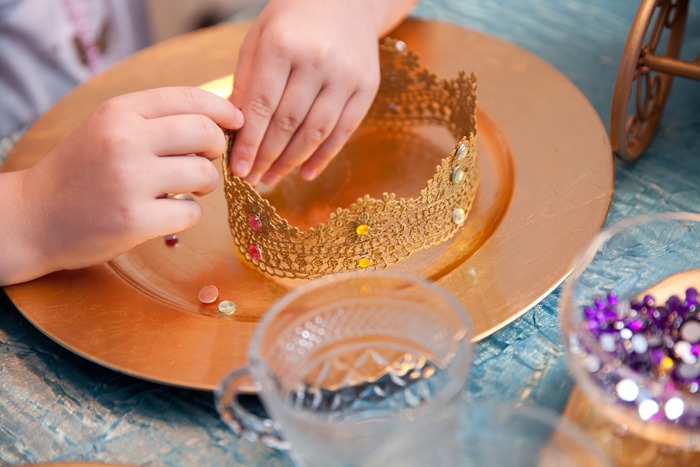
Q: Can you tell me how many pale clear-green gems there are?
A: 4